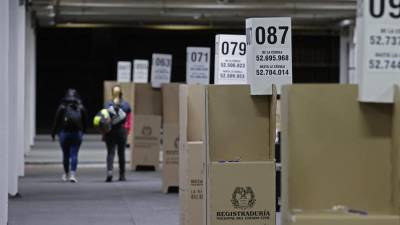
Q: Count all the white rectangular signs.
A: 7